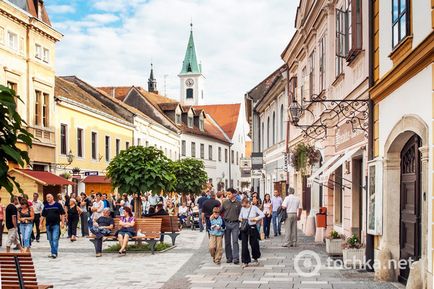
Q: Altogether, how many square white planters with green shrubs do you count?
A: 2